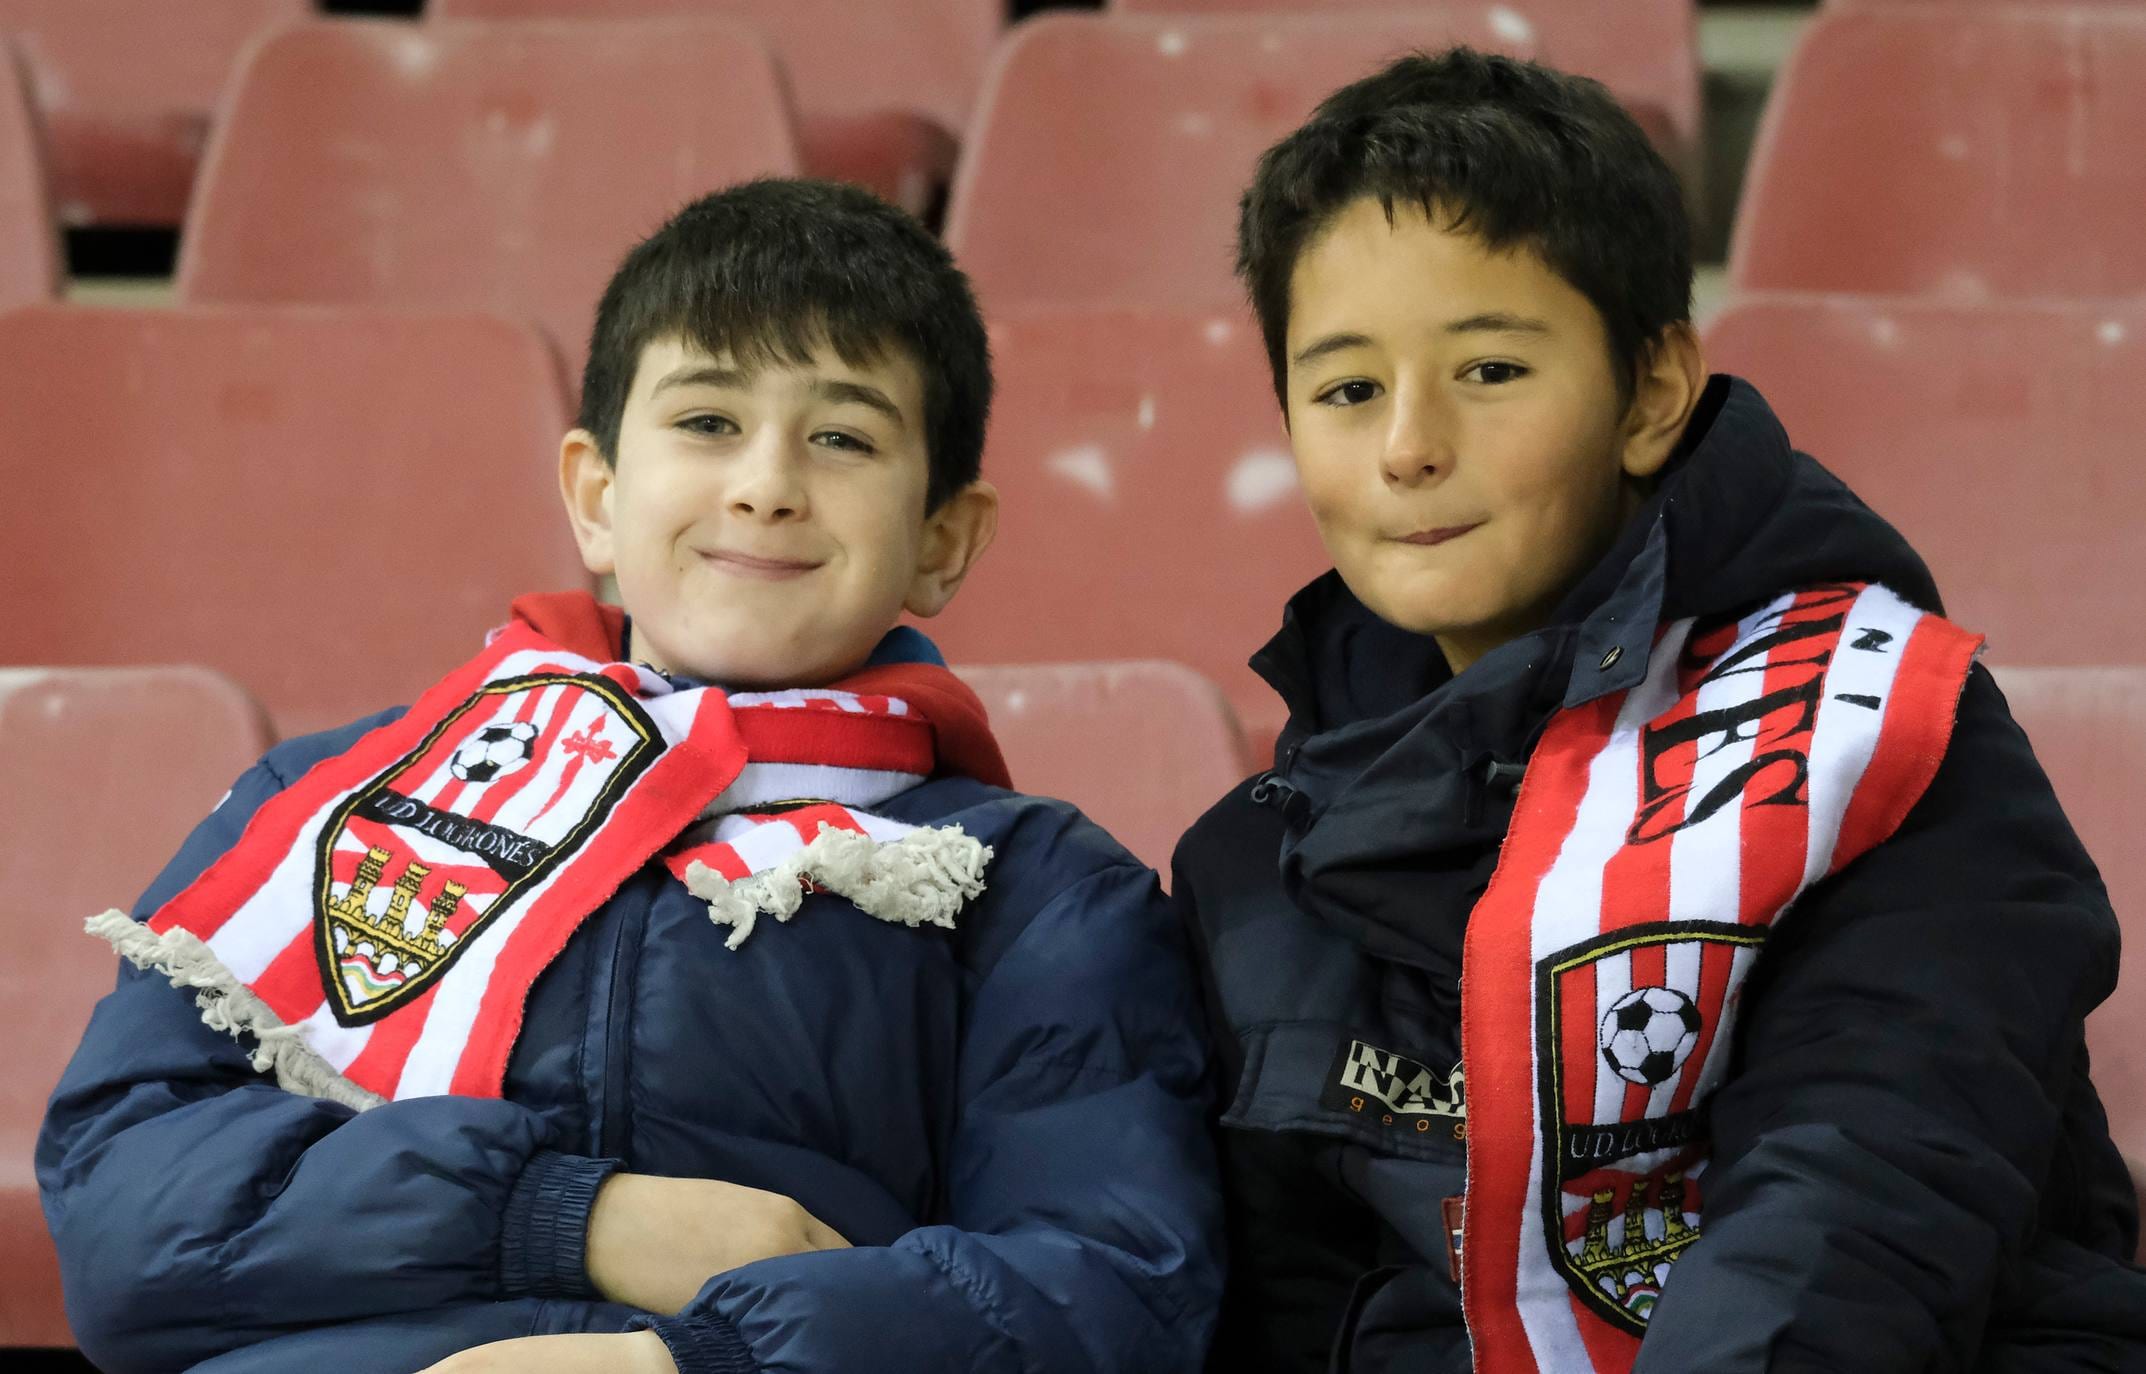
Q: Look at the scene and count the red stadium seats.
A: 14